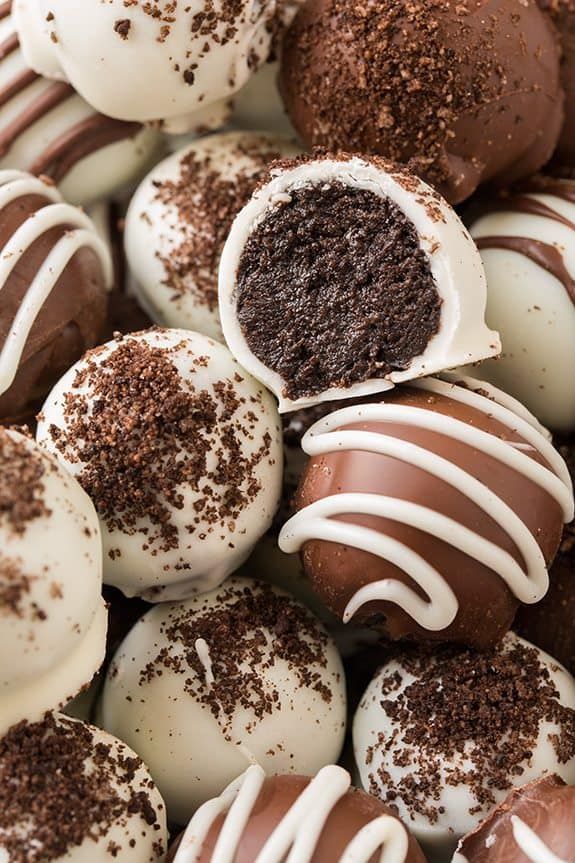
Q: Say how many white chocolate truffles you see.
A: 10